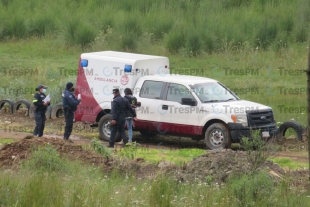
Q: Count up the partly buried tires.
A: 5